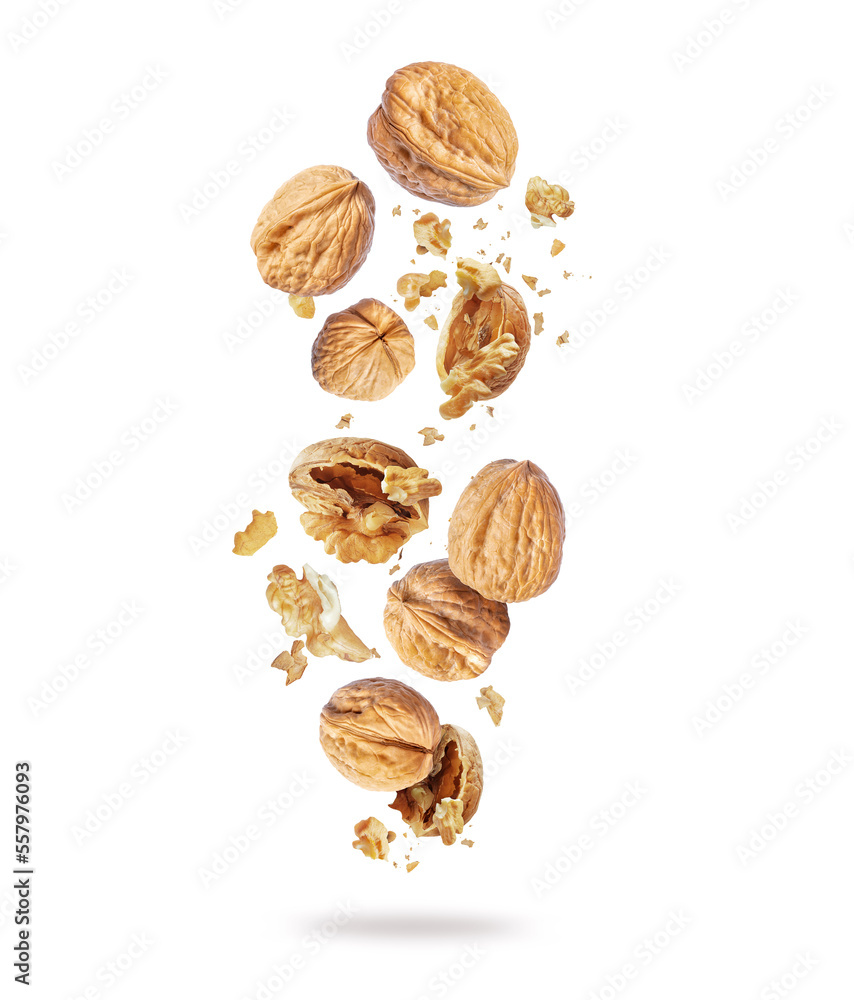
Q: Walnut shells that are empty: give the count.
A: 3